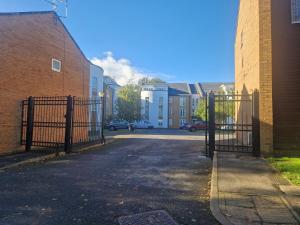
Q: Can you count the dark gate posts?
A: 4